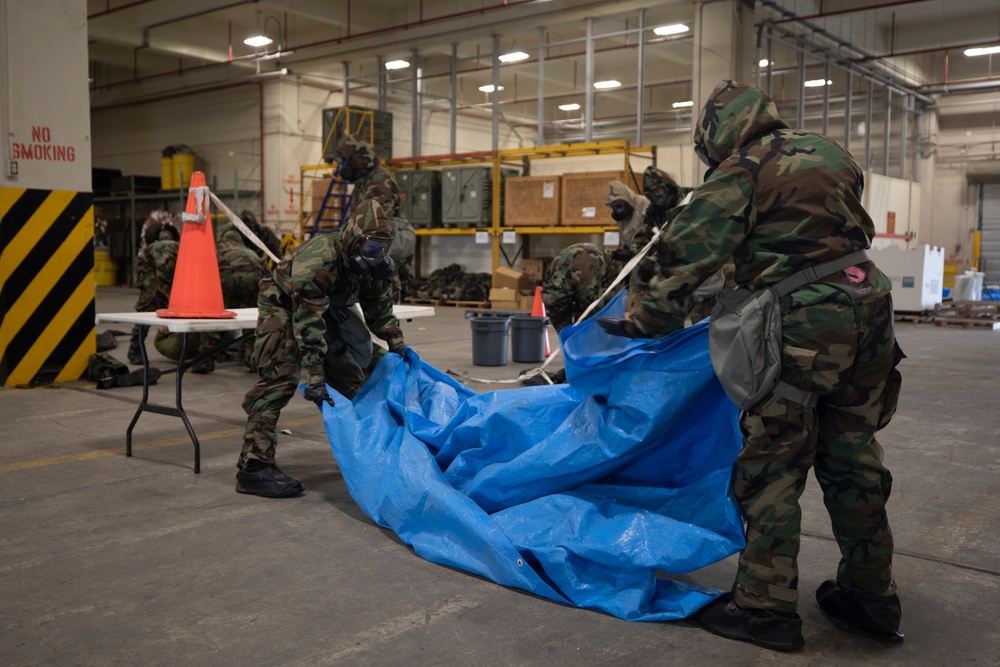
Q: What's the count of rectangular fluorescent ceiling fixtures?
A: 11